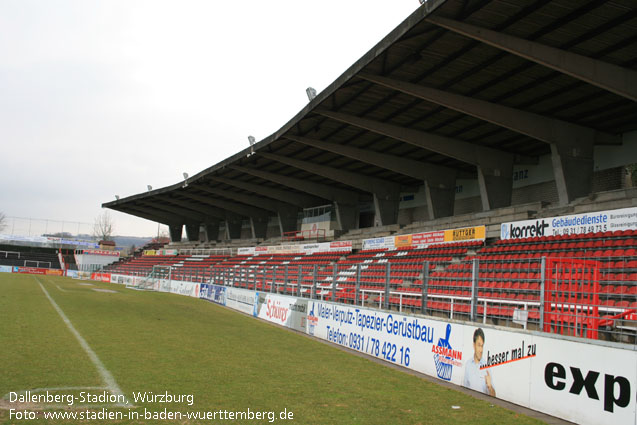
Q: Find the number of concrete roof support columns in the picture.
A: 11